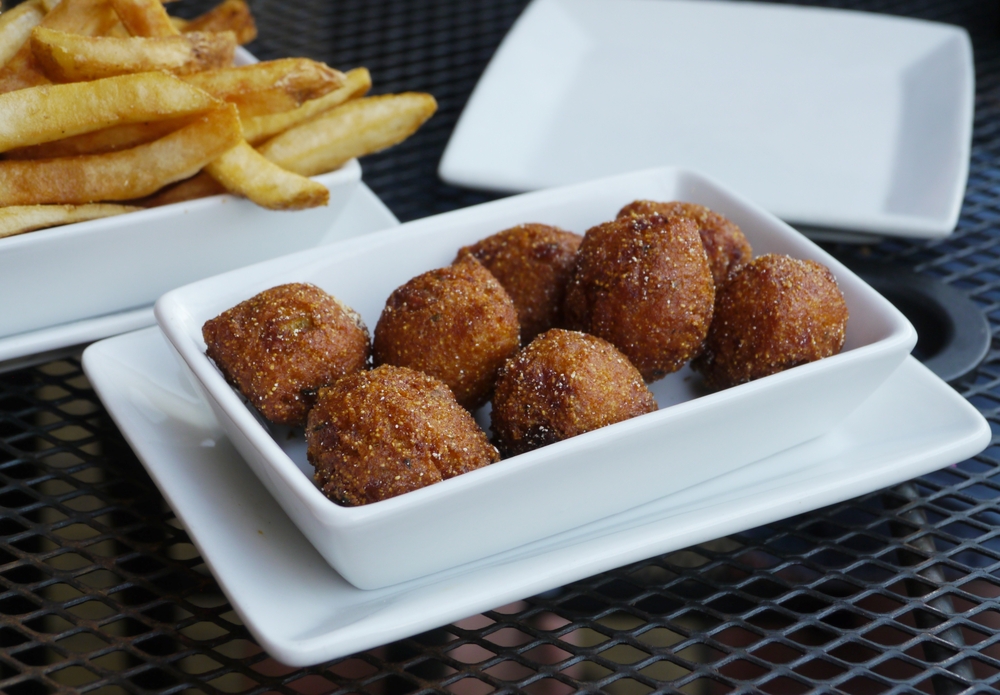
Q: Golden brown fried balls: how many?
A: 8